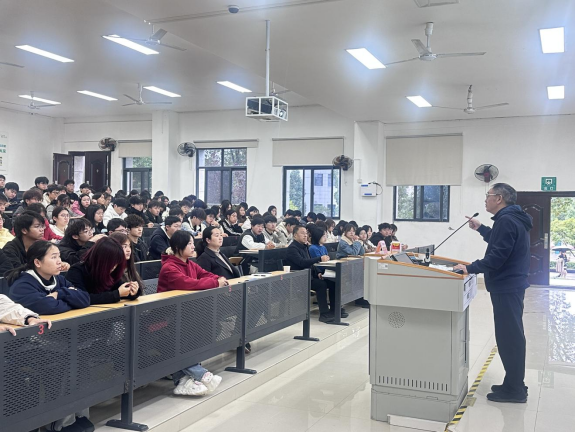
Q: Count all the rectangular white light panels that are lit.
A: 10